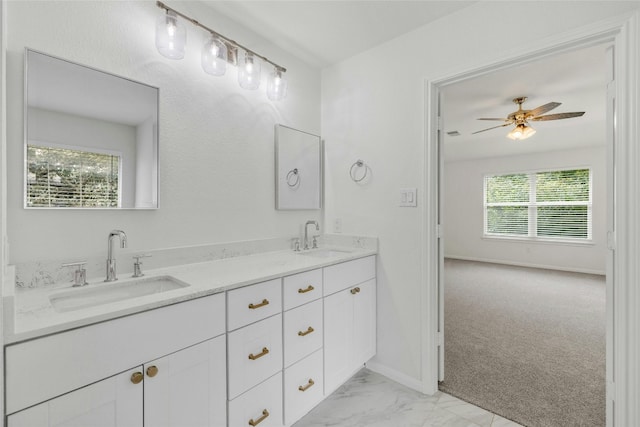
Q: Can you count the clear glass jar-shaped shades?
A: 4